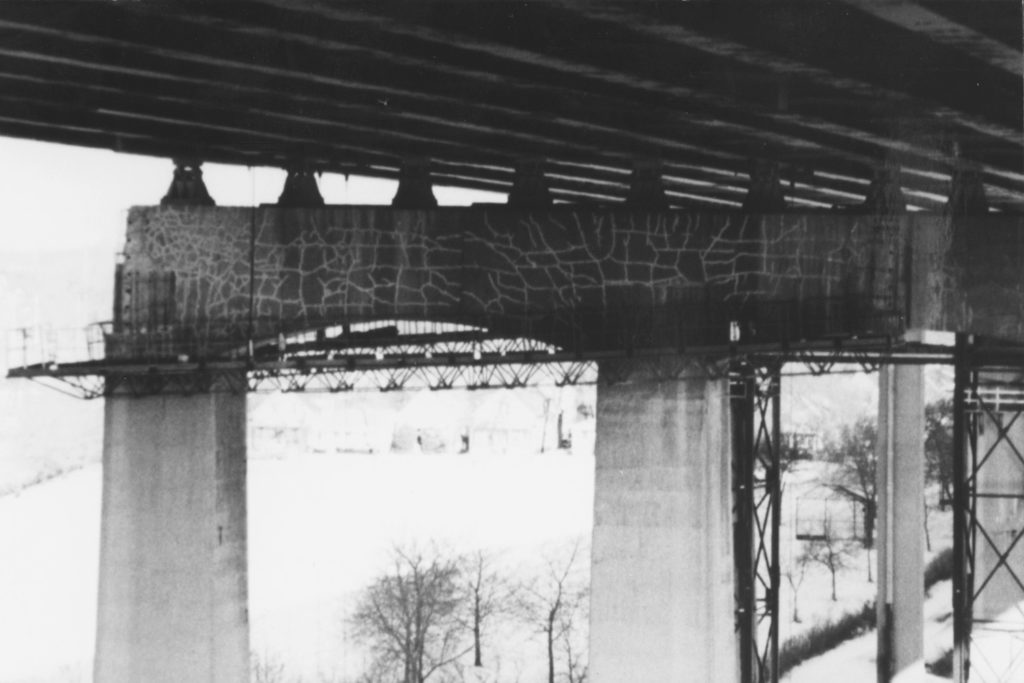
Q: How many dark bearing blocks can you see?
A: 8